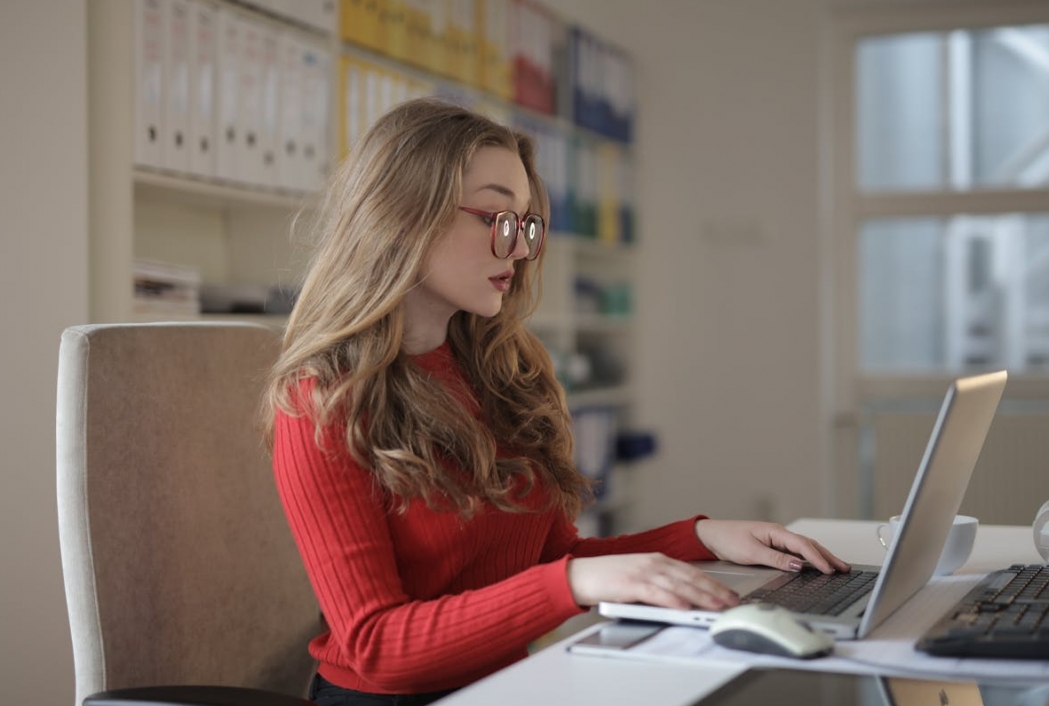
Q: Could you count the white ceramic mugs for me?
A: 1